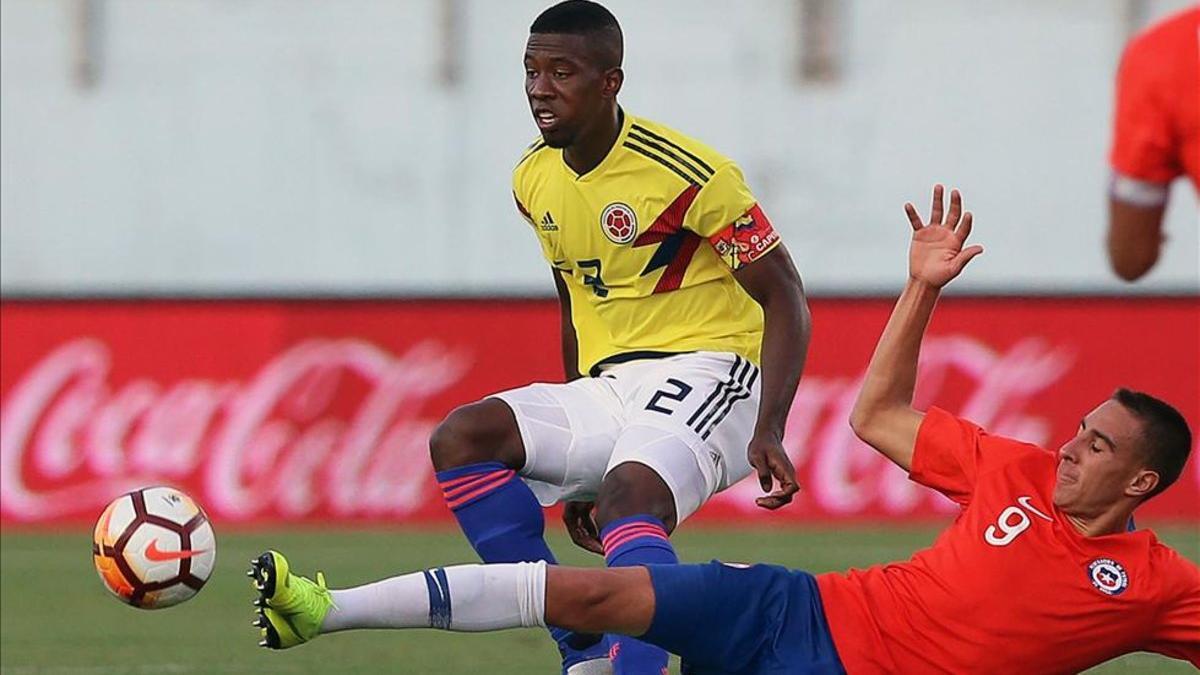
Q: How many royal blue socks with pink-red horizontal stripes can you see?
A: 2